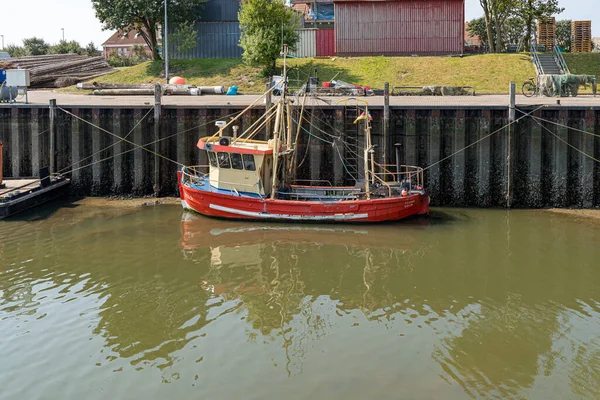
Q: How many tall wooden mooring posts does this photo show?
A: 5